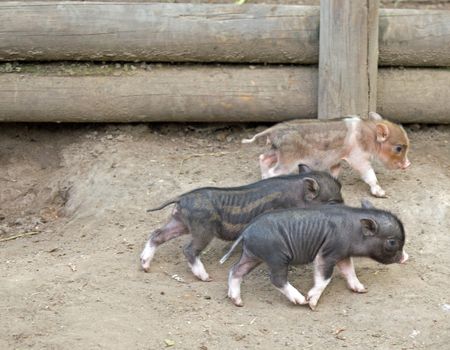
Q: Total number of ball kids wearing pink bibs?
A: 0